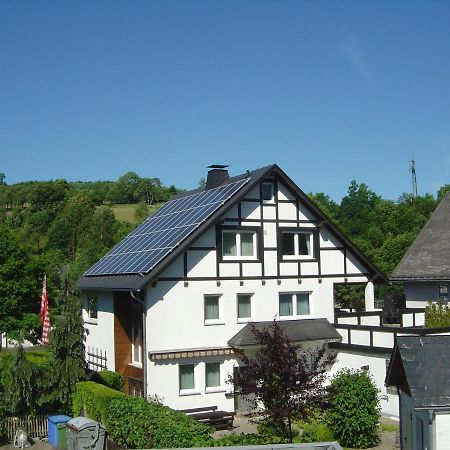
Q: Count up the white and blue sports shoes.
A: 0